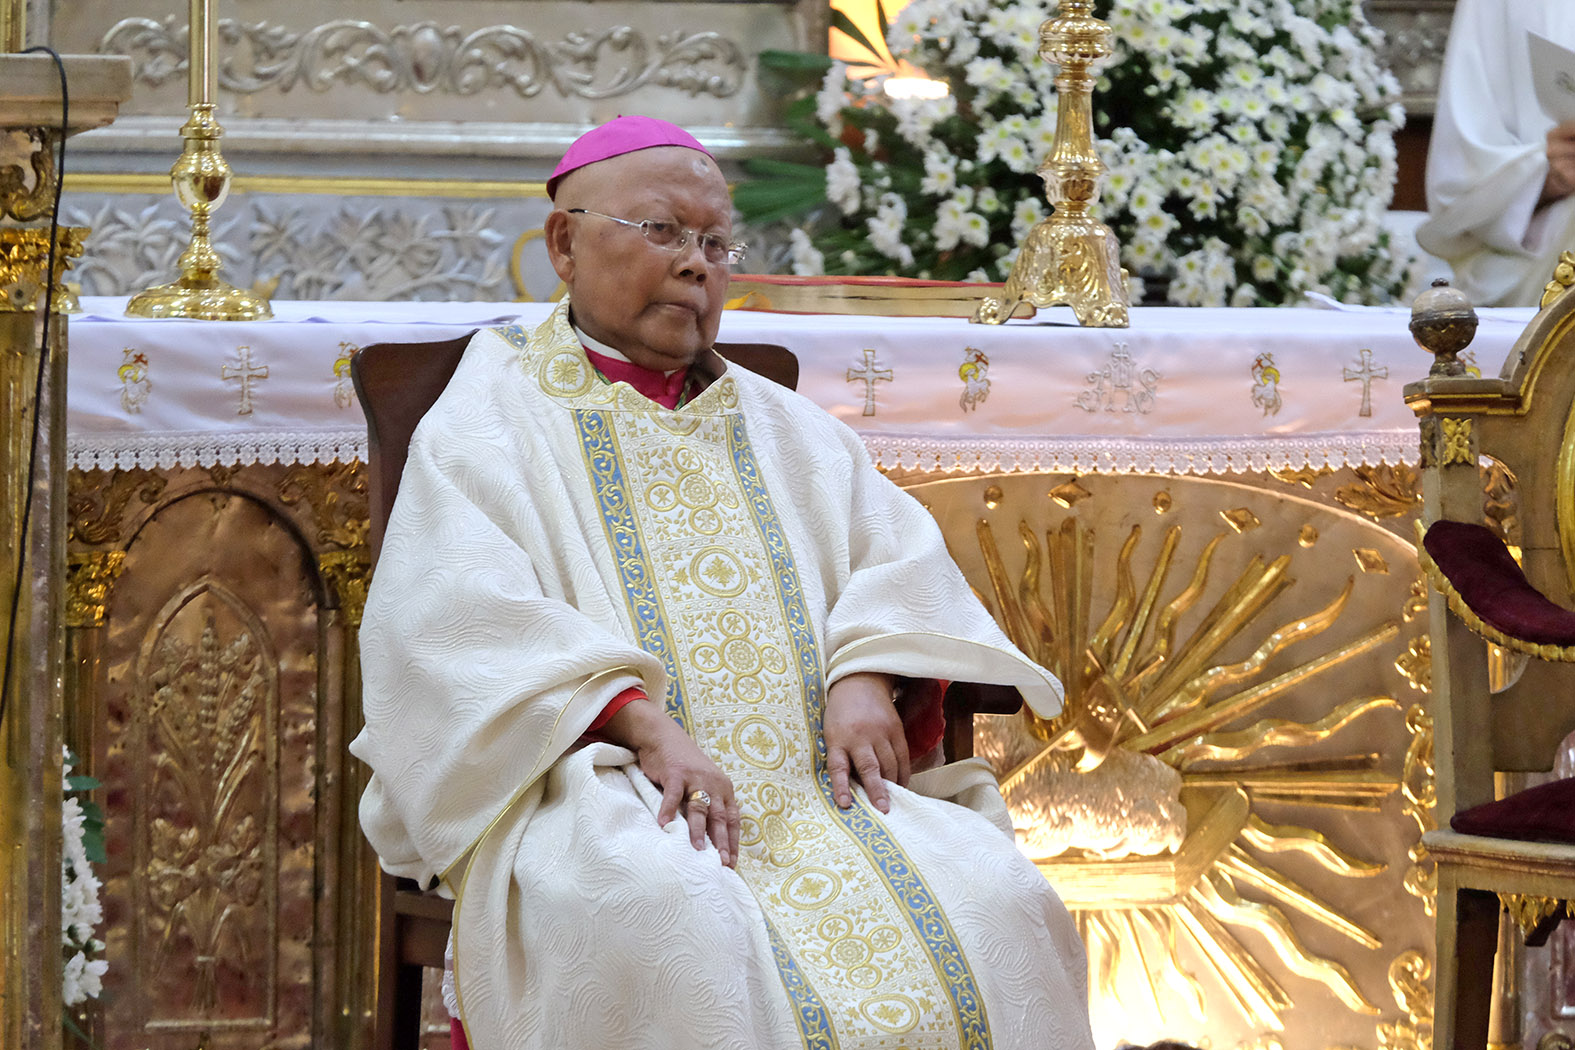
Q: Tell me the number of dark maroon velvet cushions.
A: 2